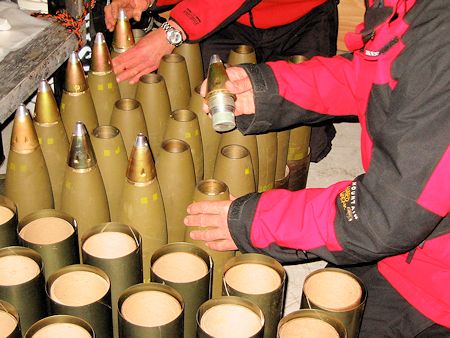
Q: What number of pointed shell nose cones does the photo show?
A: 8